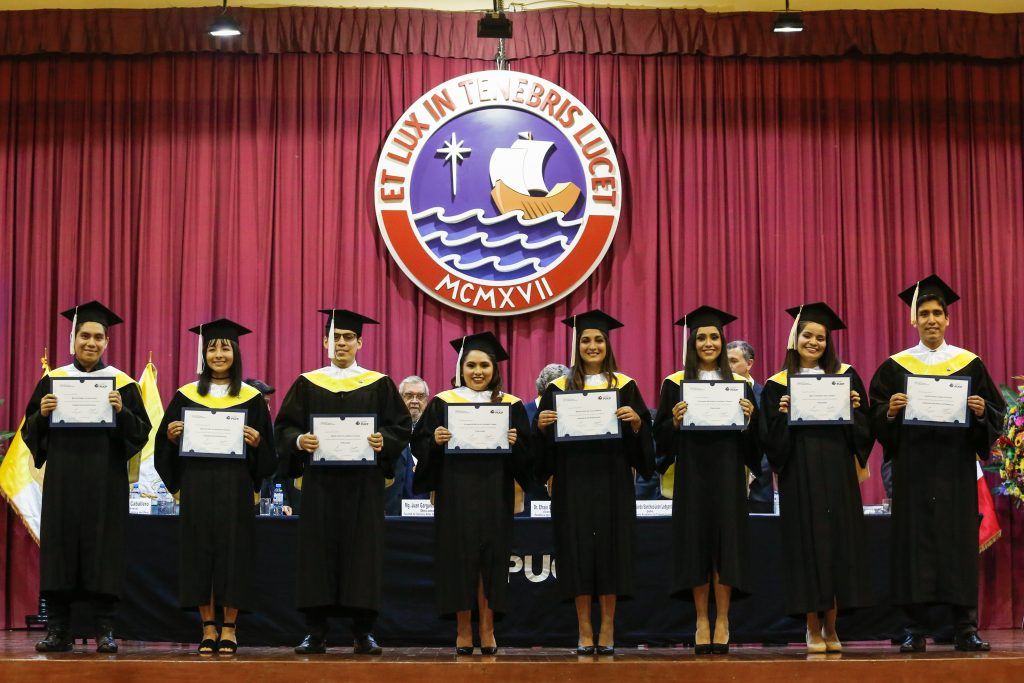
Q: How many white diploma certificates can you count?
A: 8